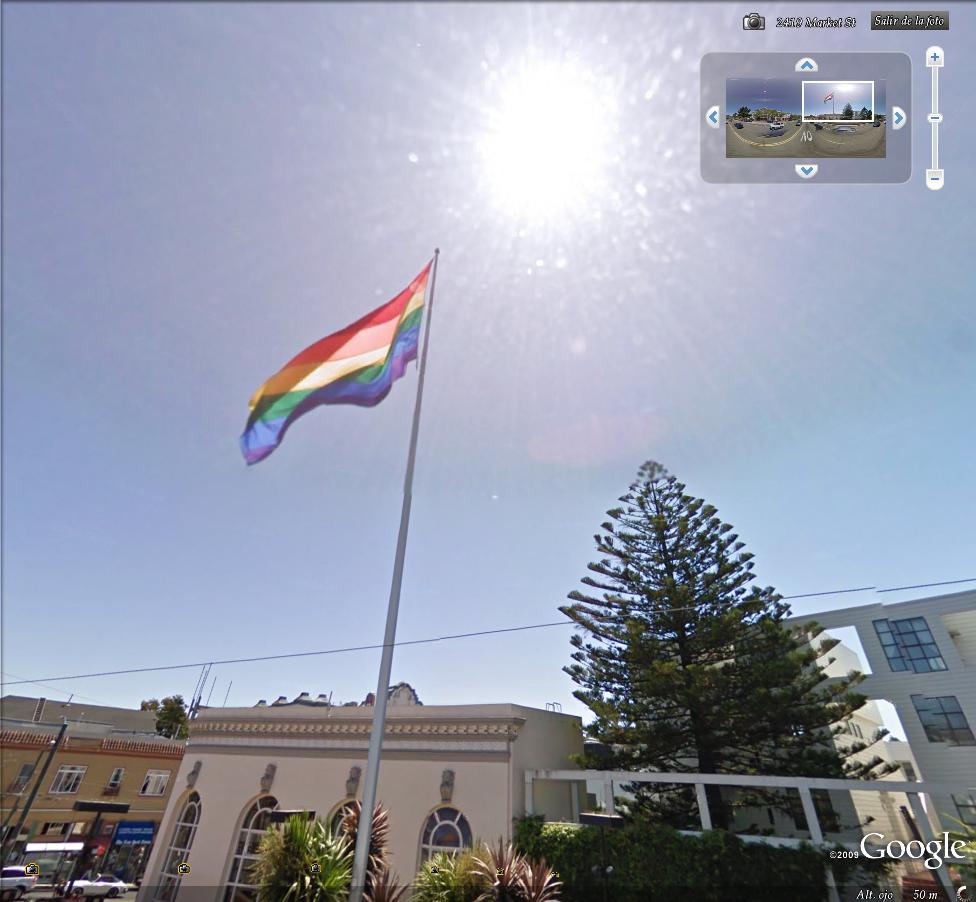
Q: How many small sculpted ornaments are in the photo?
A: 4